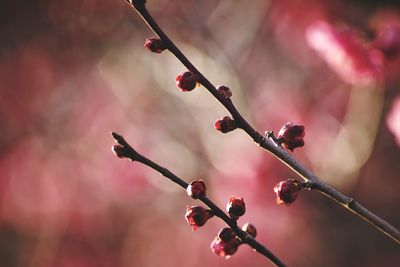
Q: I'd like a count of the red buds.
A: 13